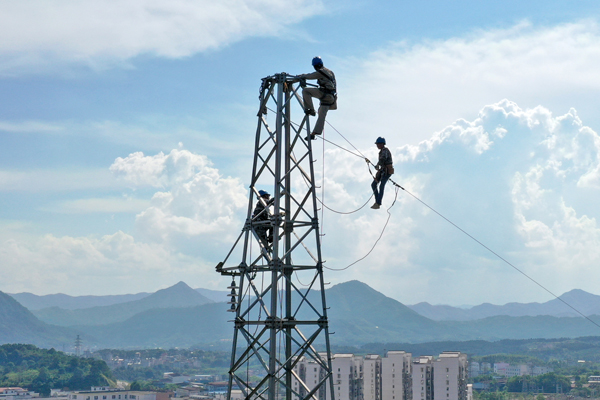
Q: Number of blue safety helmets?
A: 3